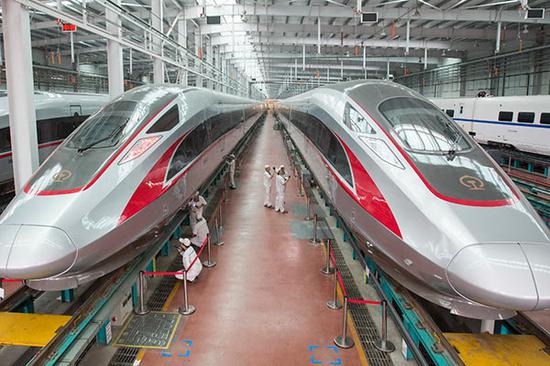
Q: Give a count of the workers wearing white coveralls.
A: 6